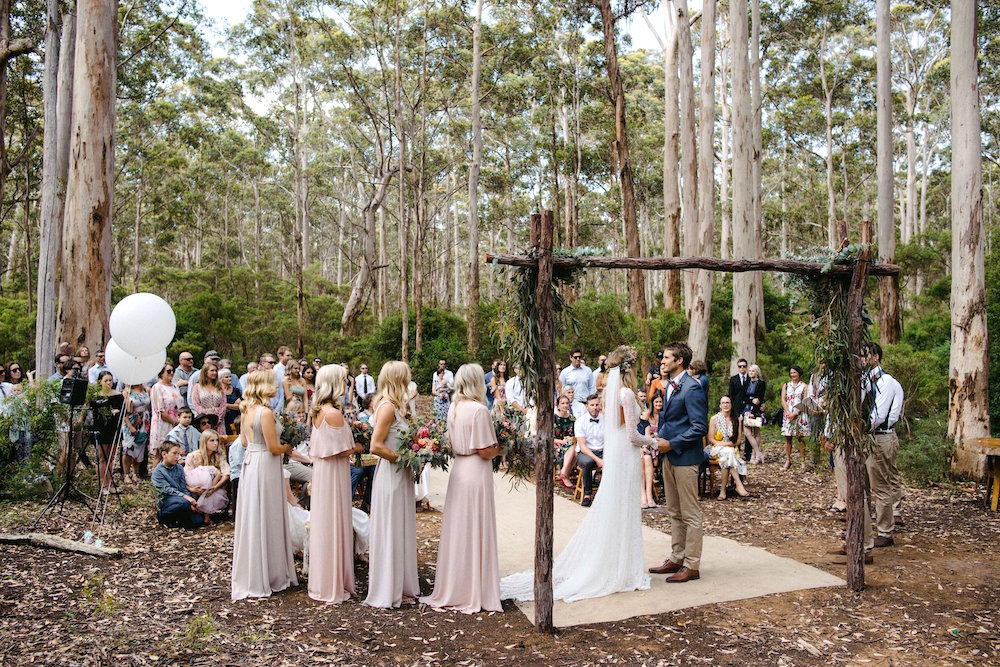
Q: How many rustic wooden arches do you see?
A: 1